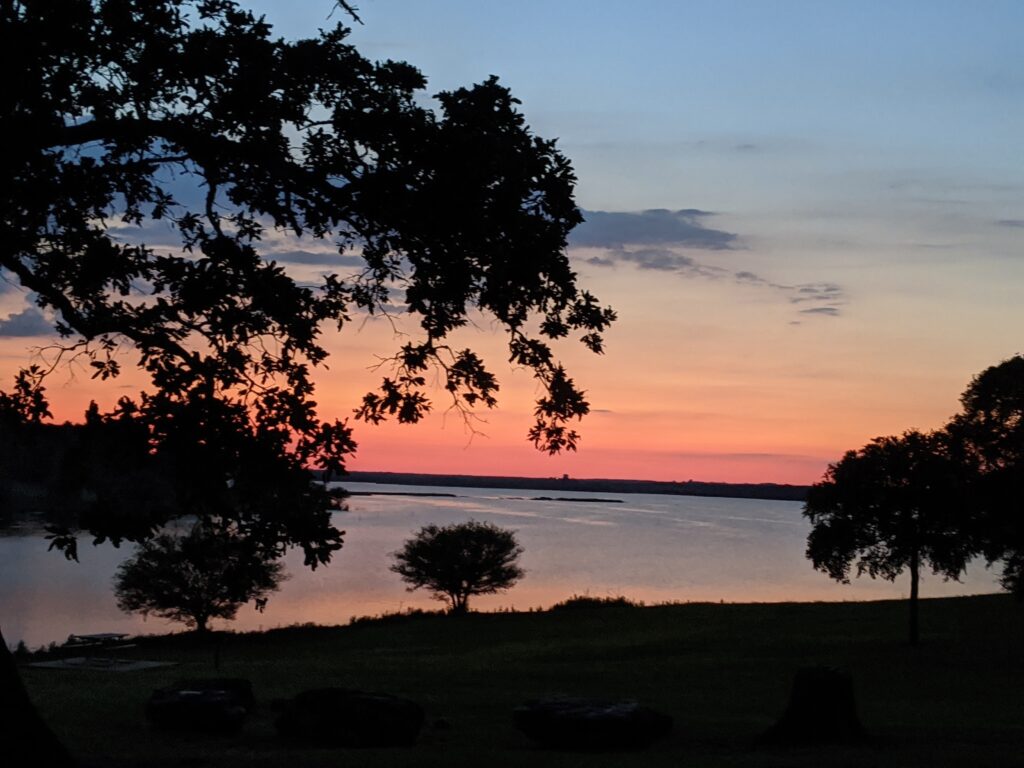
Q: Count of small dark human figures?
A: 0